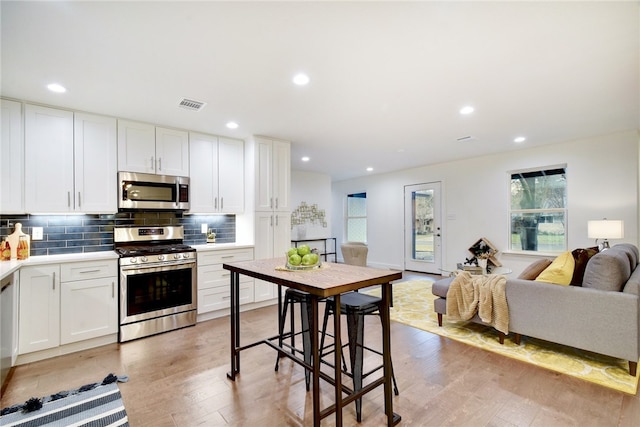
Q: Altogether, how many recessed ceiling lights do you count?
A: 7